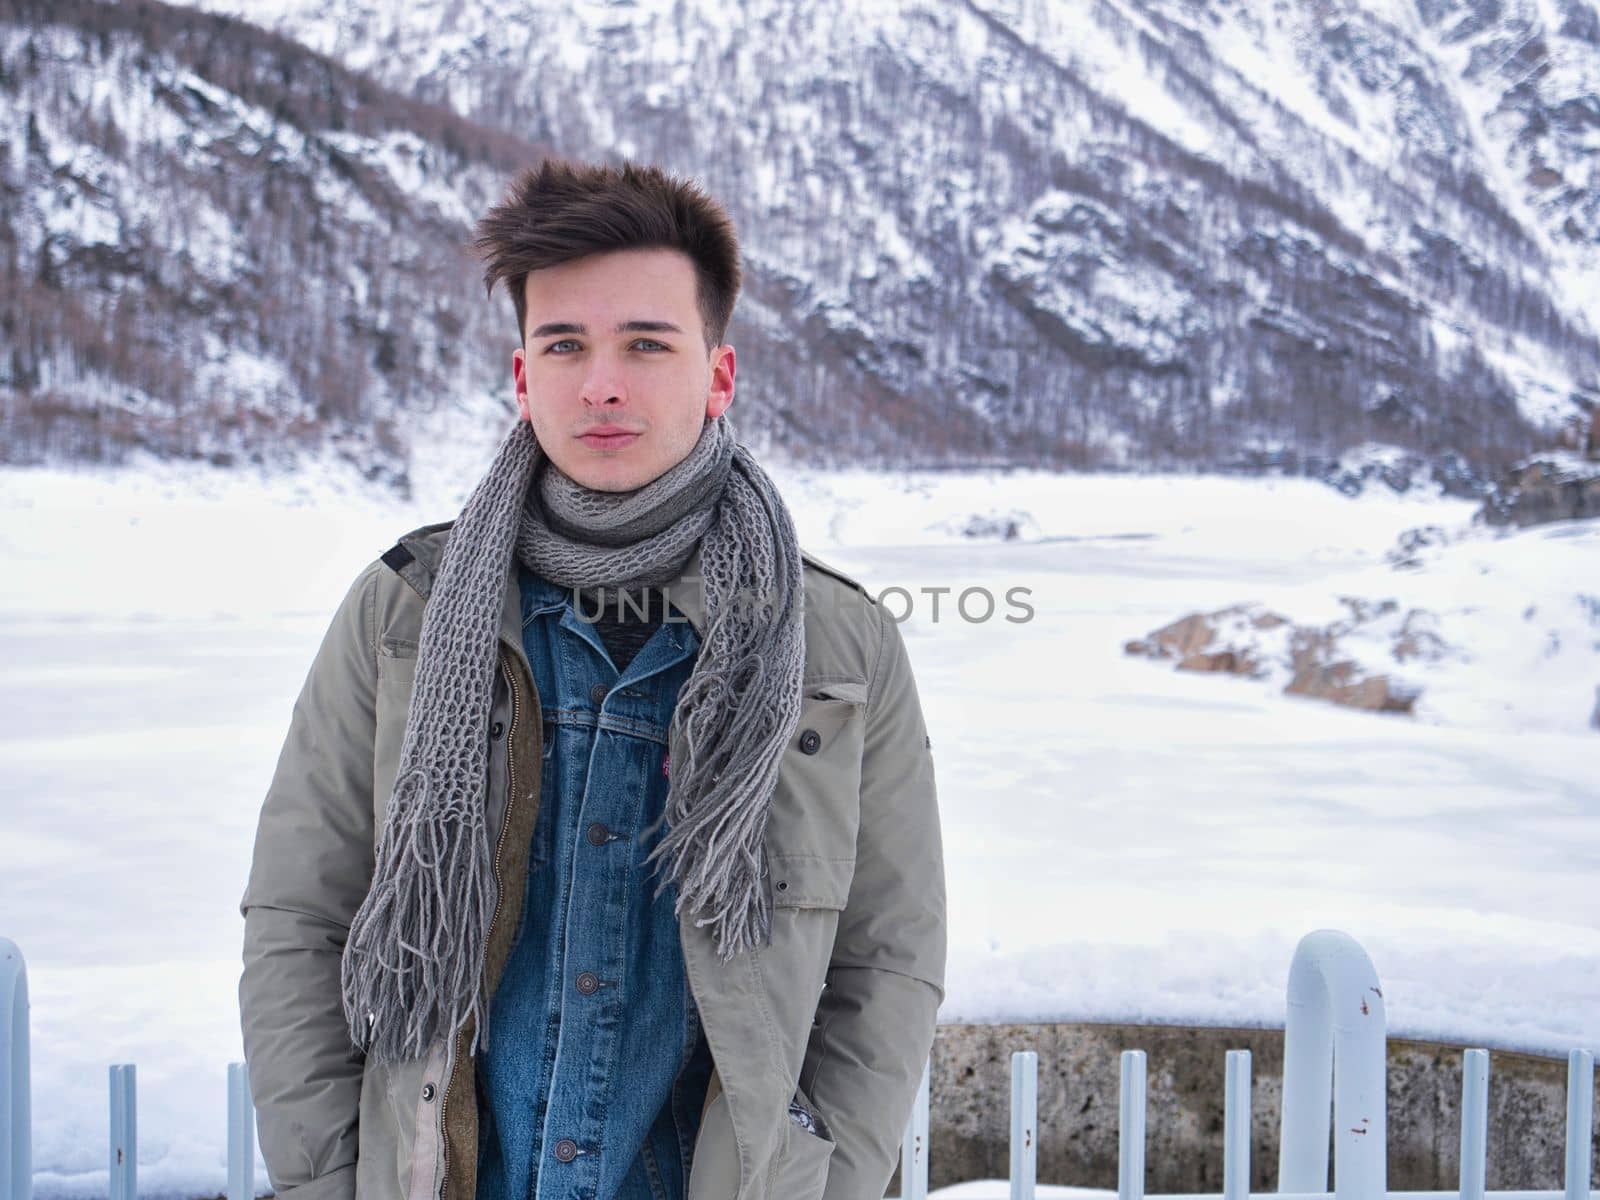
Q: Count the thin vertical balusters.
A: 8